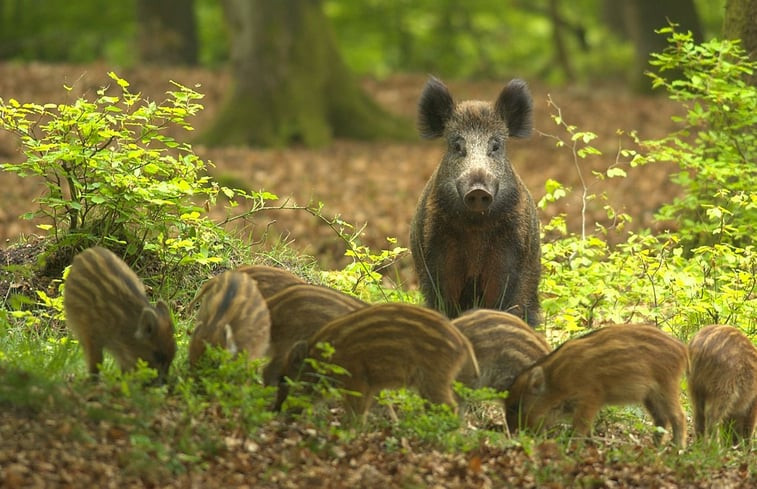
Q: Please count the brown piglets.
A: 8